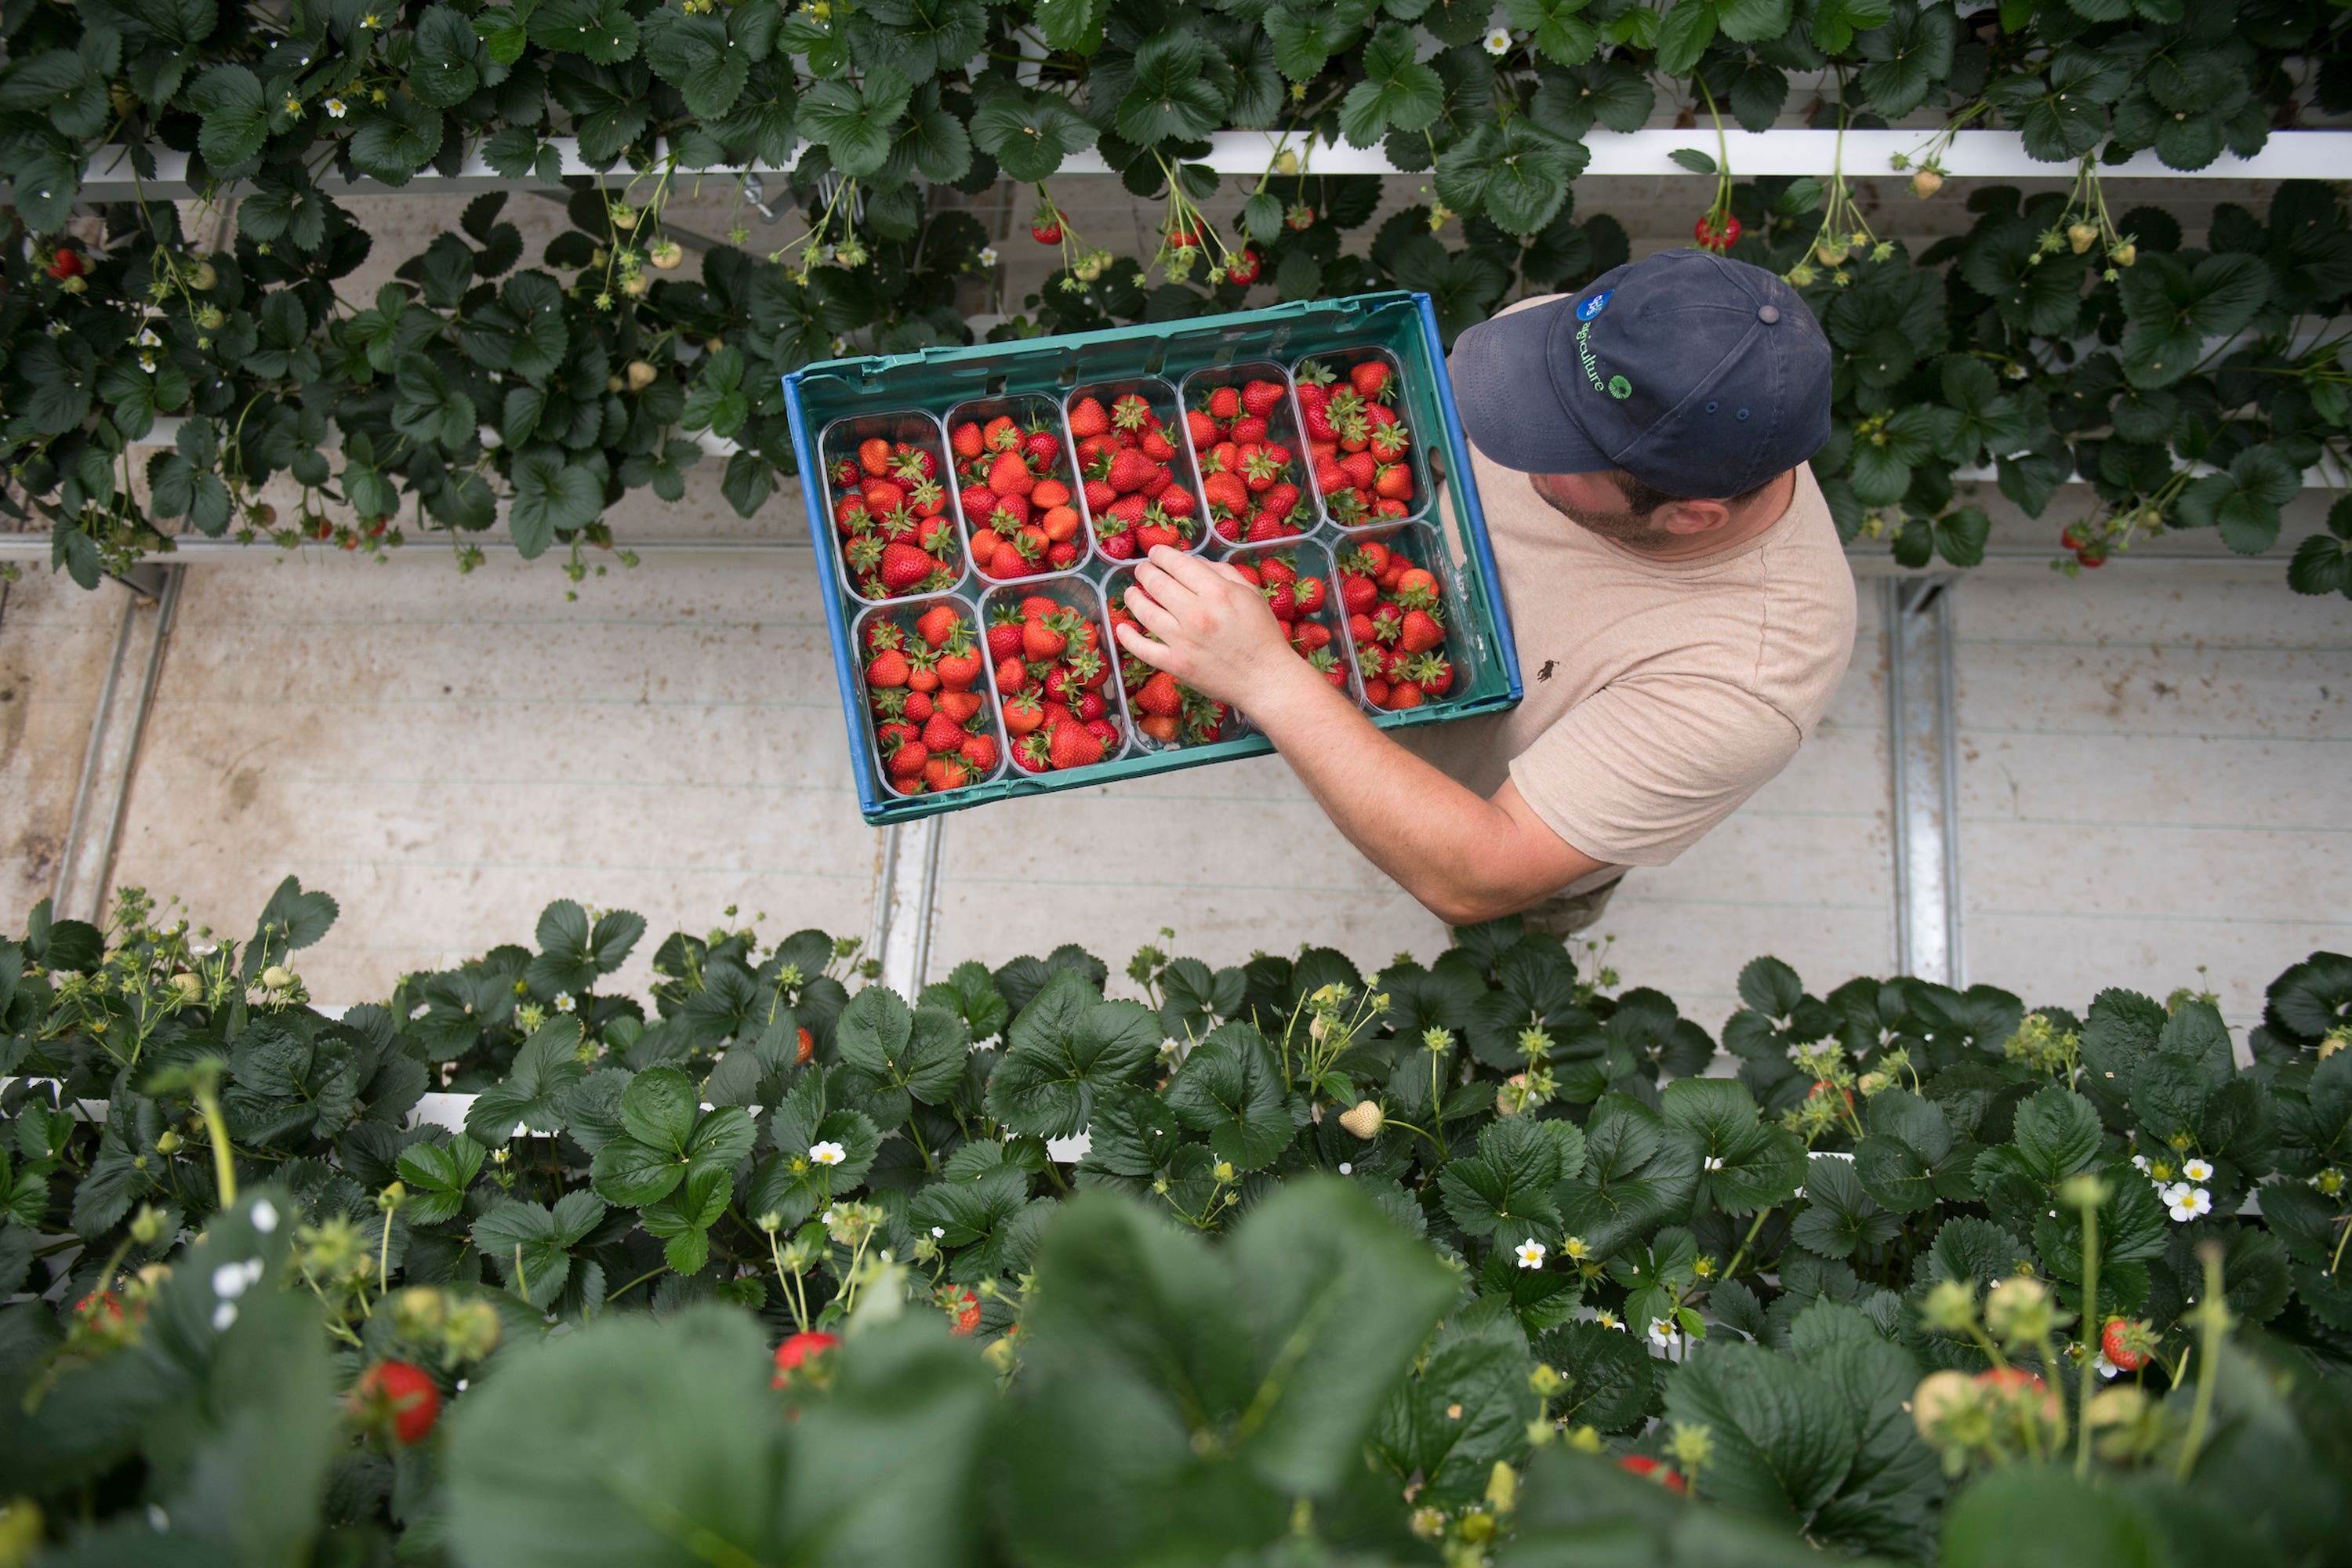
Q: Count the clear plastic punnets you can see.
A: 10